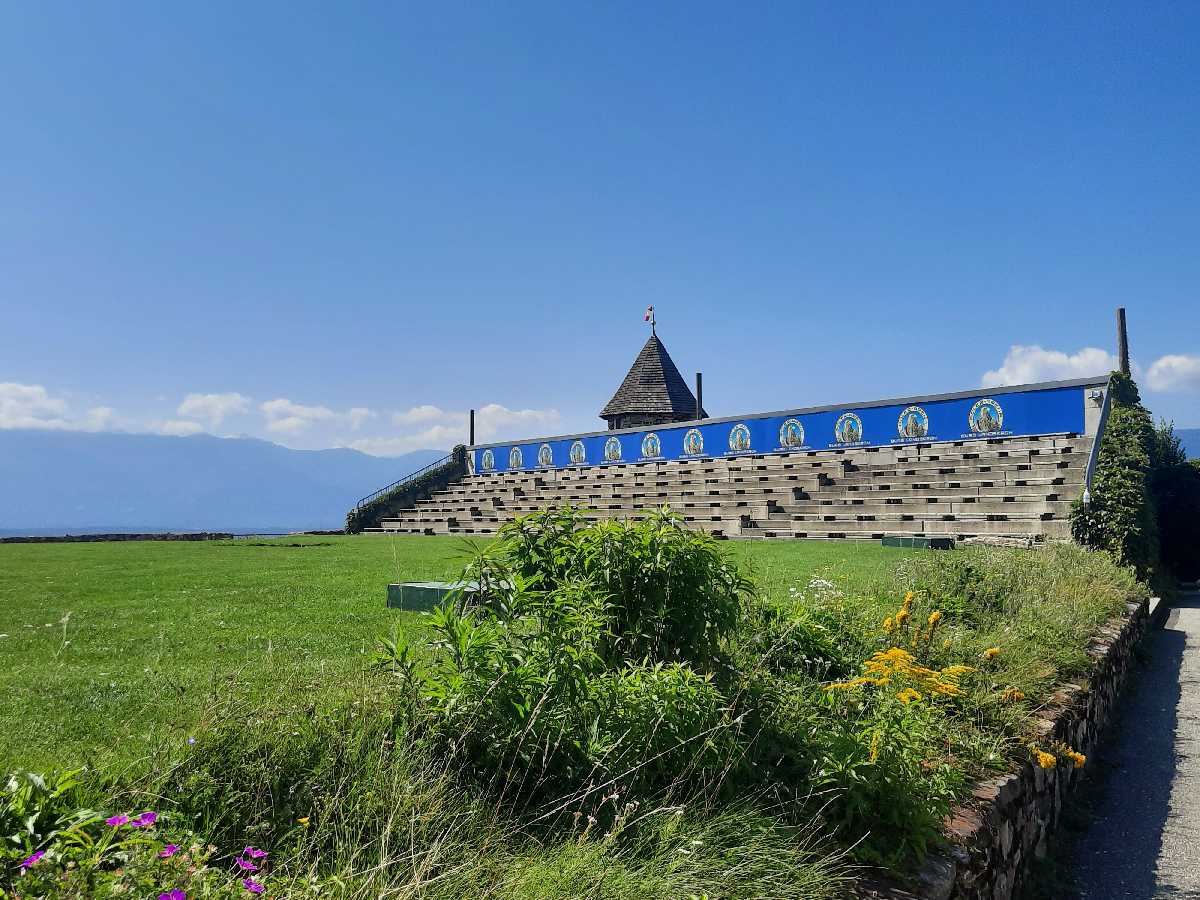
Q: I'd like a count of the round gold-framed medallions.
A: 12